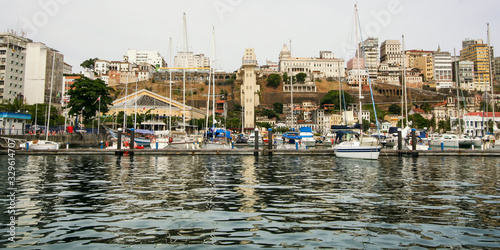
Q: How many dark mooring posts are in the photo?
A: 6